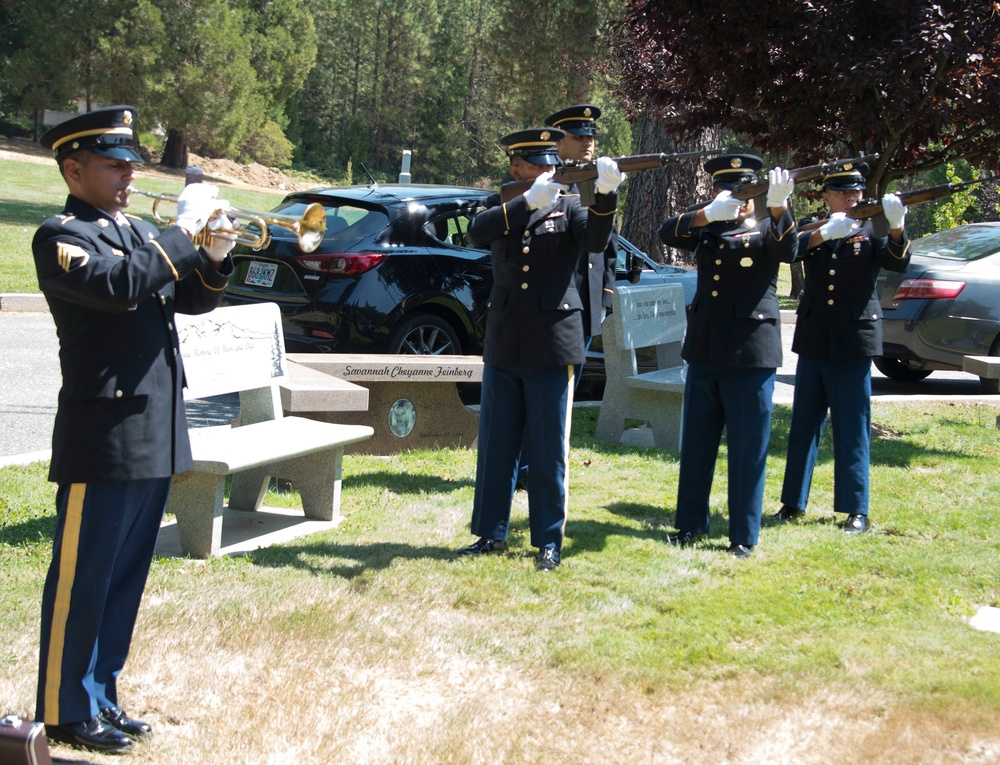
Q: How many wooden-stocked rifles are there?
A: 3